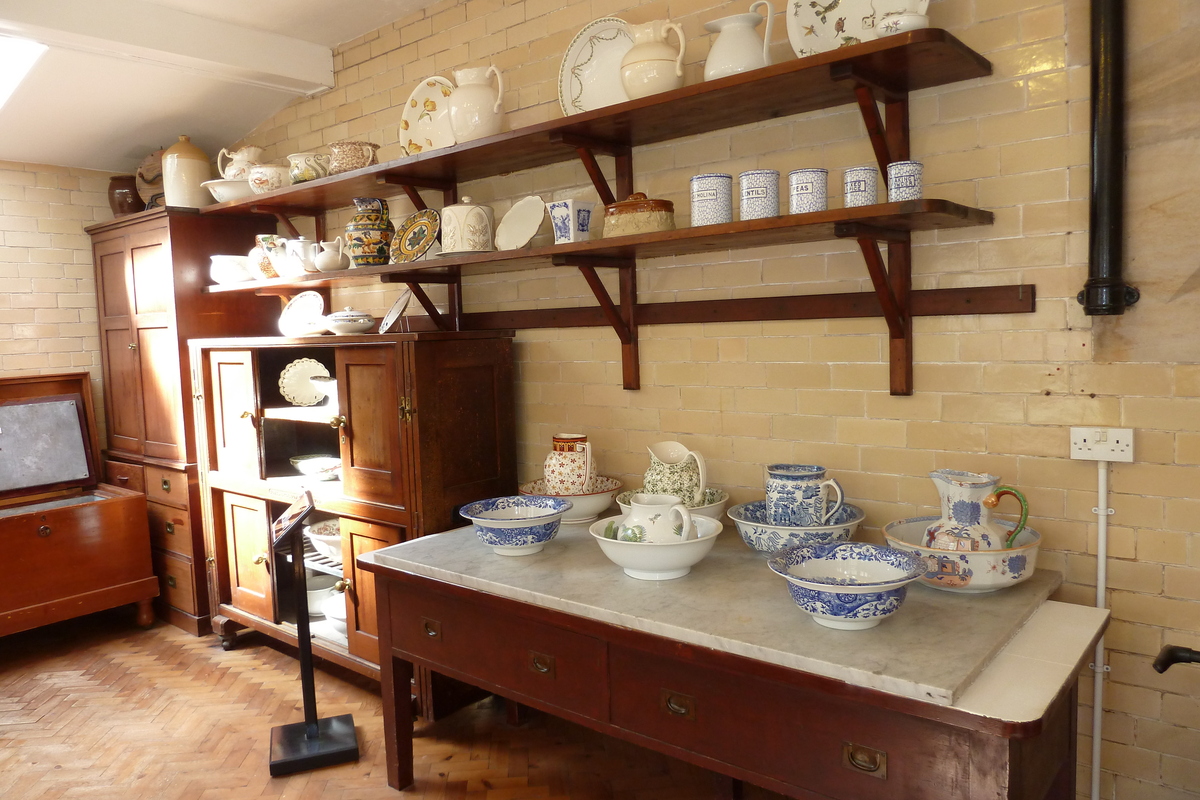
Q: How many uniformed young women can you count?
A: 0